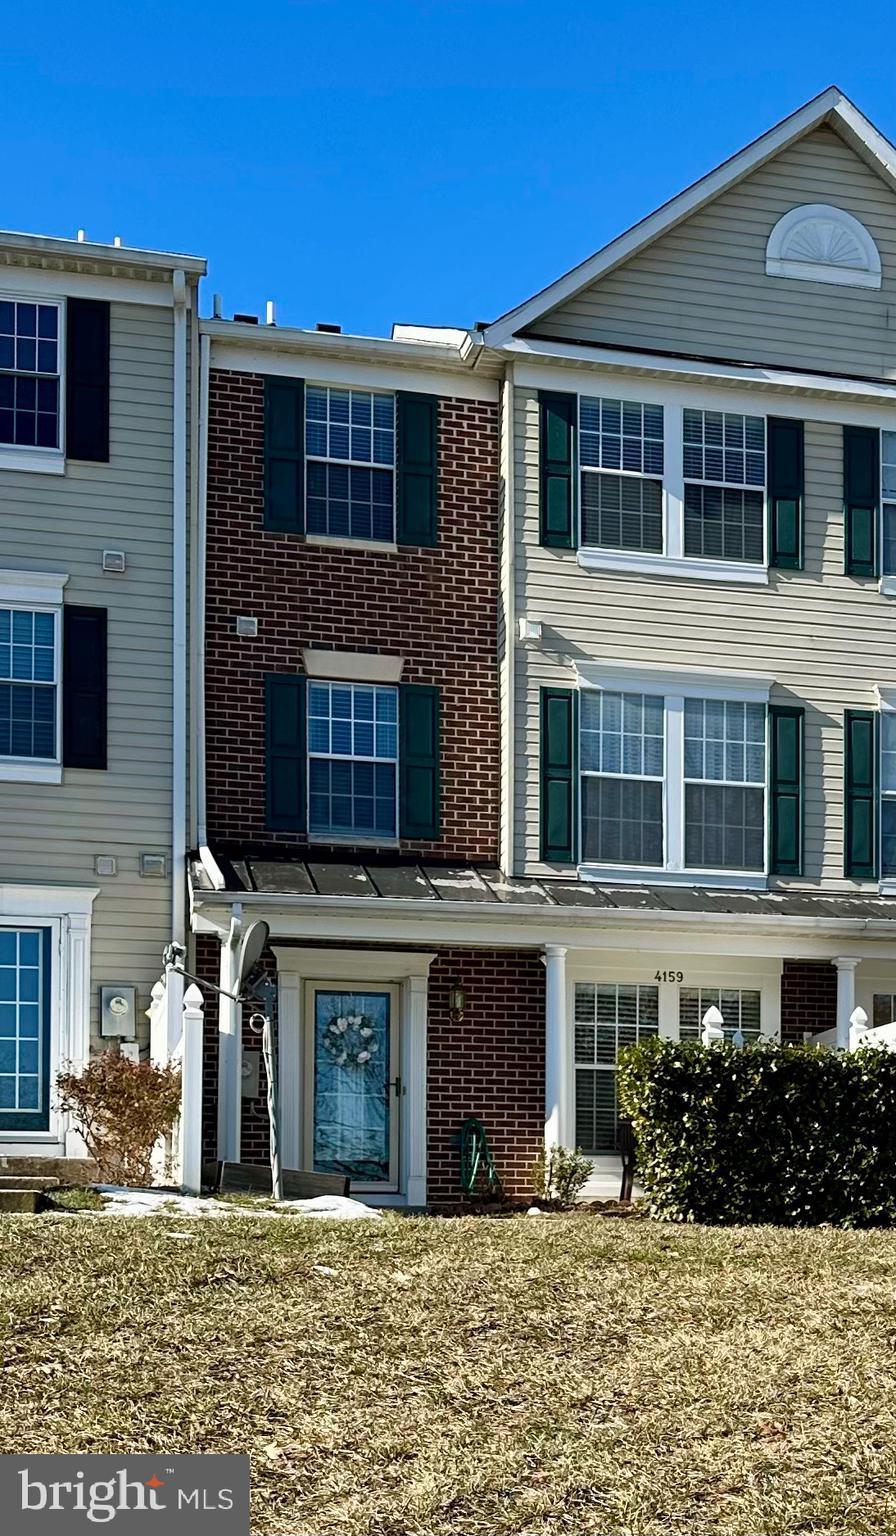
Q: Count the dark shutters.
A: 12